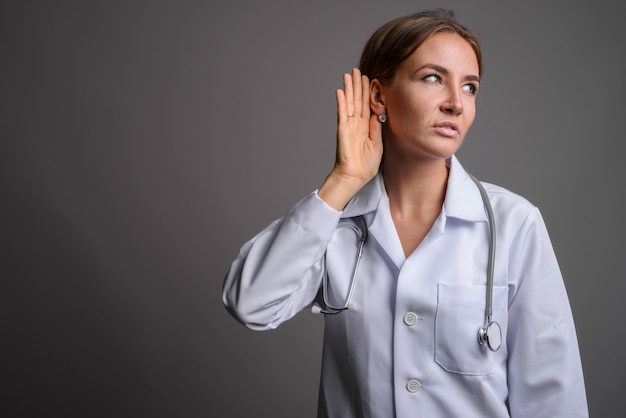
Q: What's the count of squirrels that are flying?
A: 0